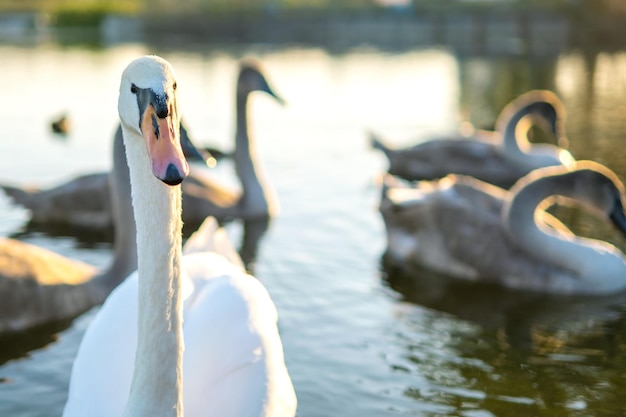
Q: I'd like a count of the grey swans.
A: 4